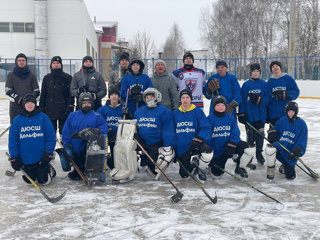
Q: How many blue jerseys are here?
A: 11